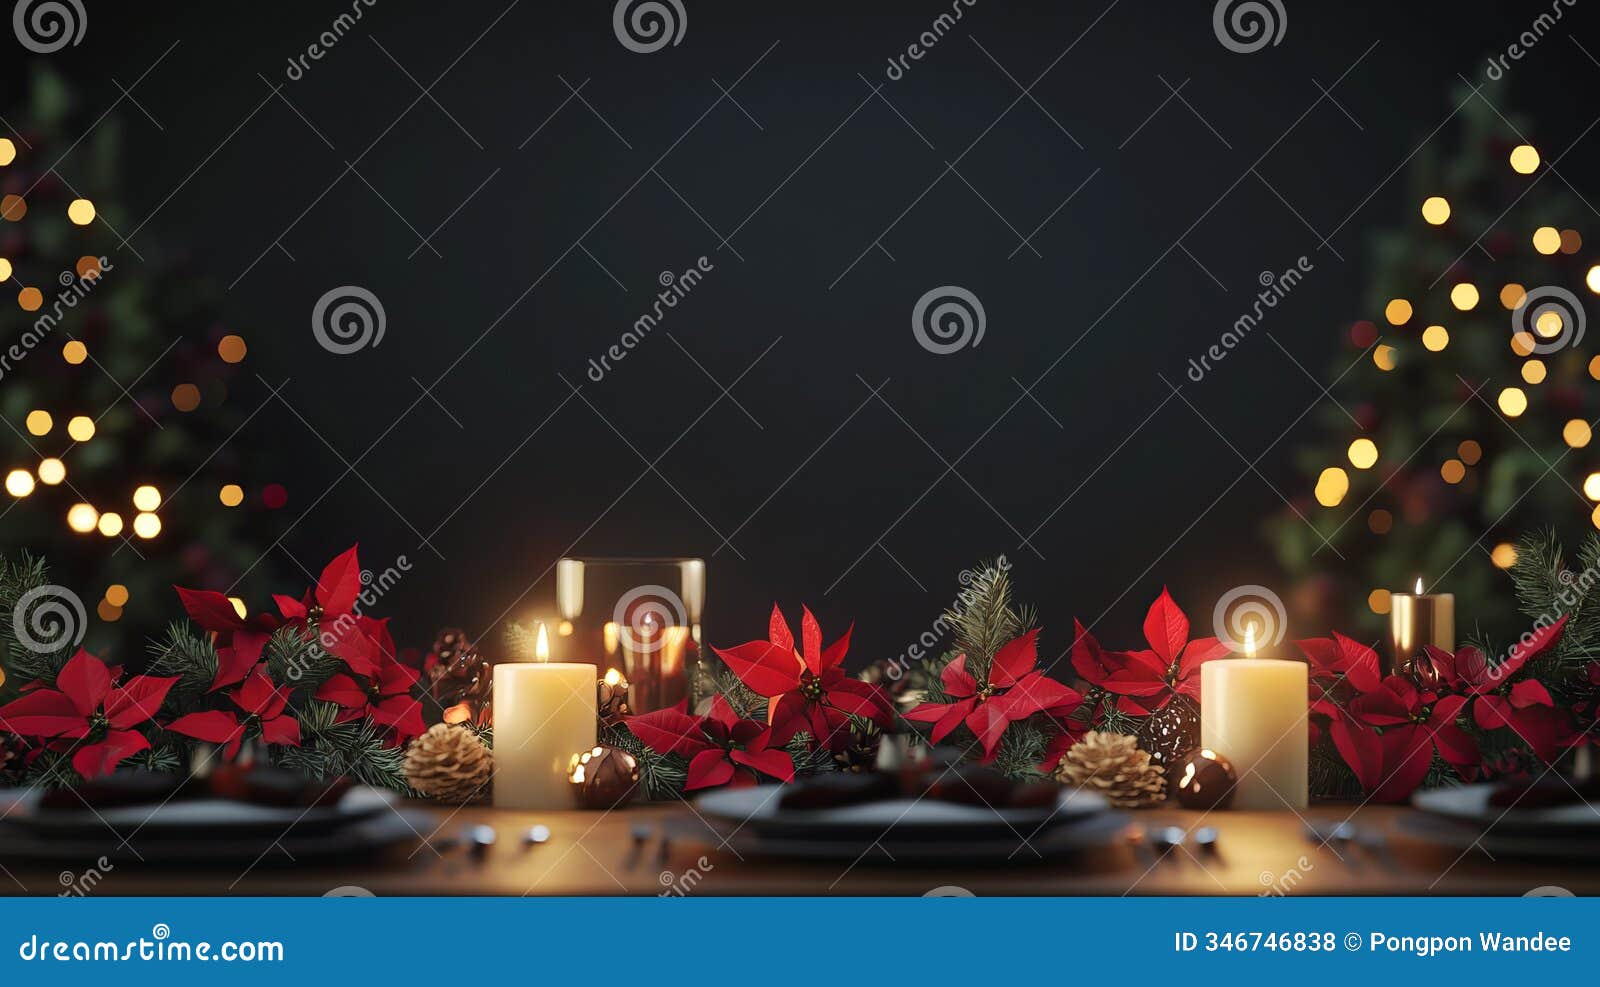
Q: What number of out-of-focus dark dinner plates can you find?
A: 3